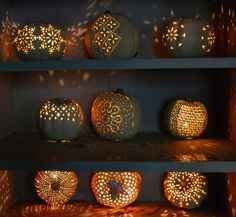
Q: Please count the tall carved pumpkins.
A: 2